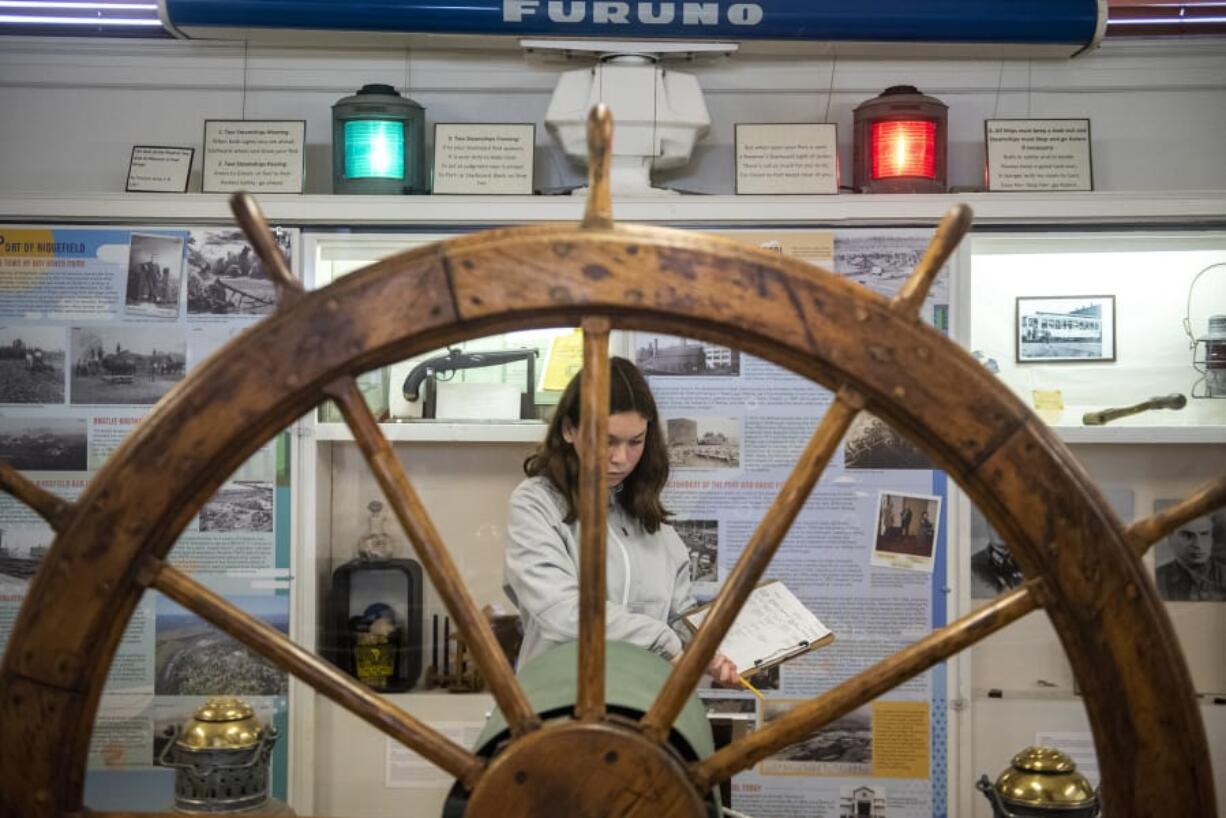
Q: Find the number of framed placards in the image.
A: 5